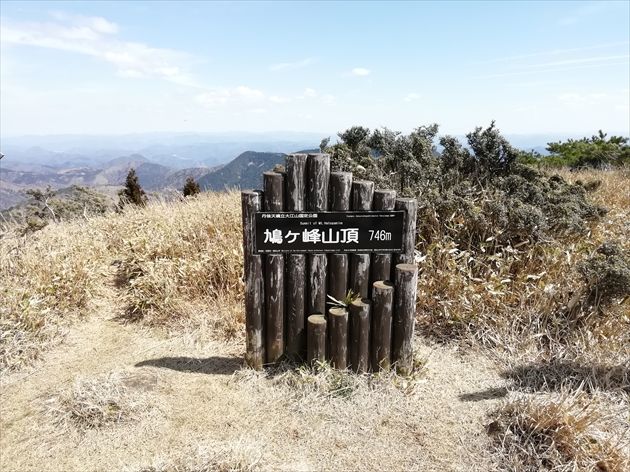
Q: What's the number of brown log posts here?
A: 13